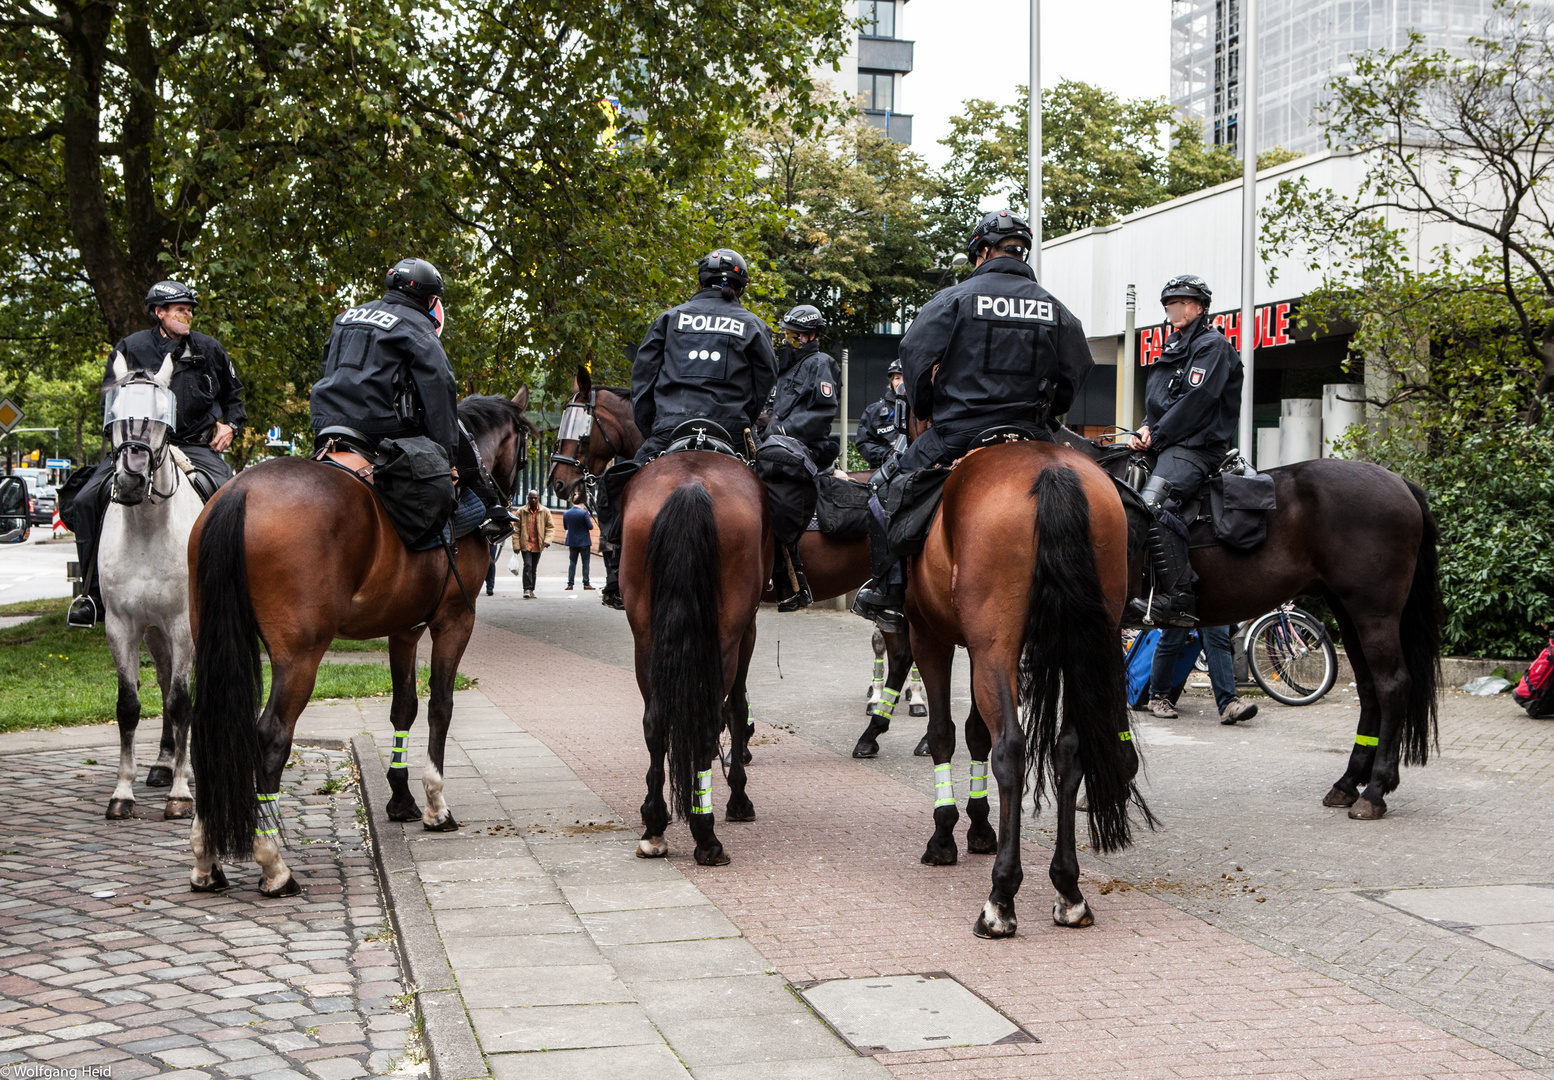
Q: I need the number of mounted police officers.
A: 7